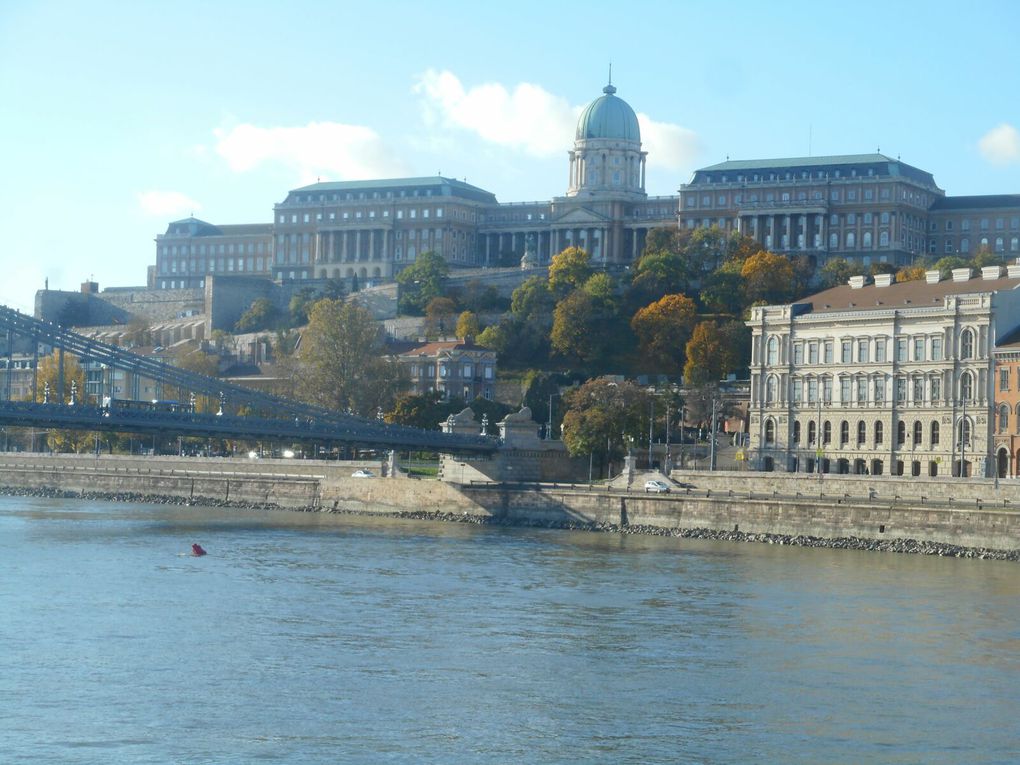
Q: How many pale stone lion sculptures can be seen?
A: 2